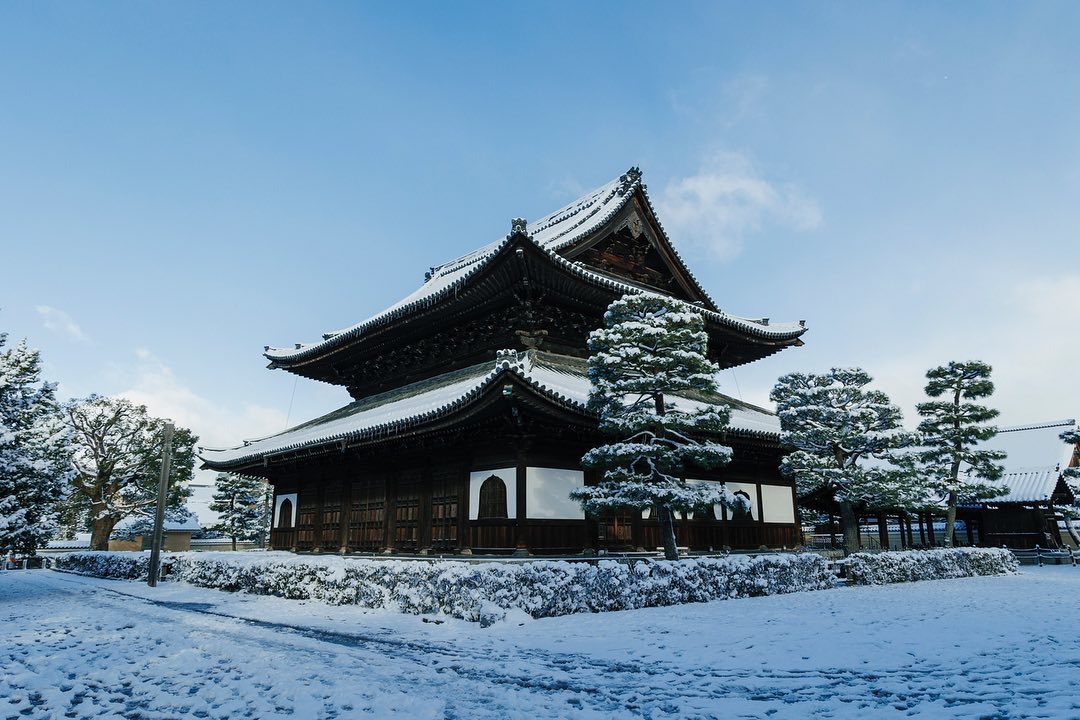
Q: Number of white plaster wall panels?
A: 7